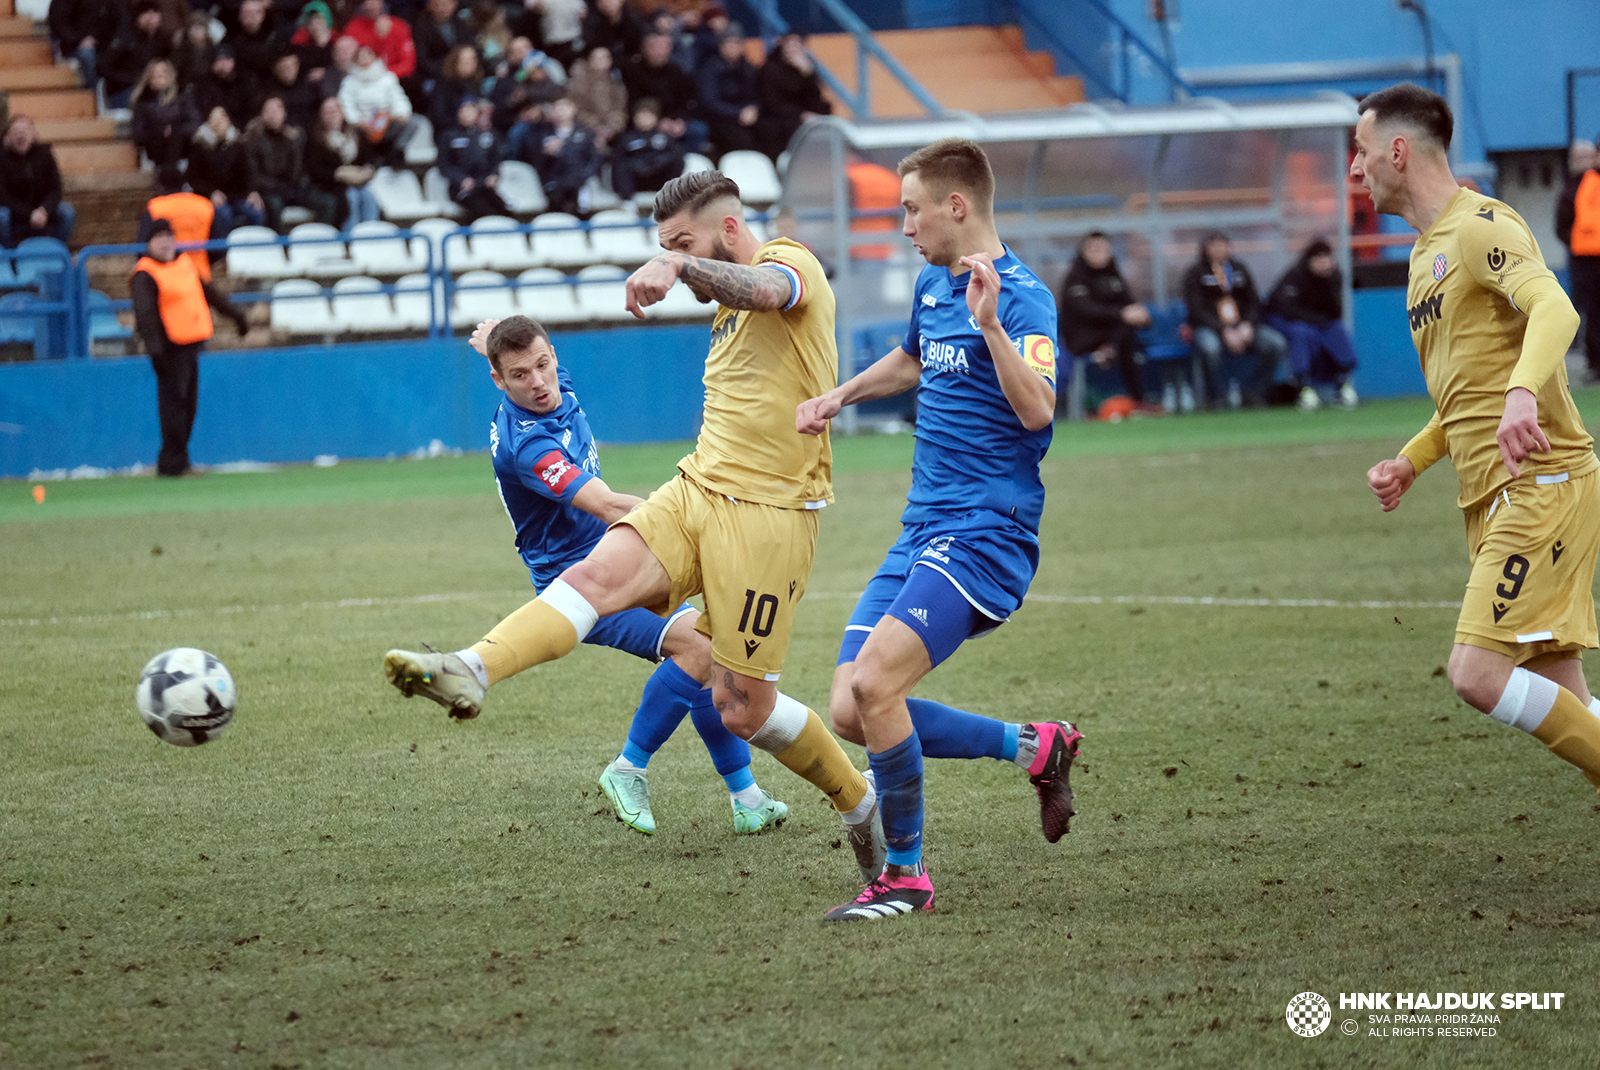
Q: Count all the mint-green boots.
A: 2